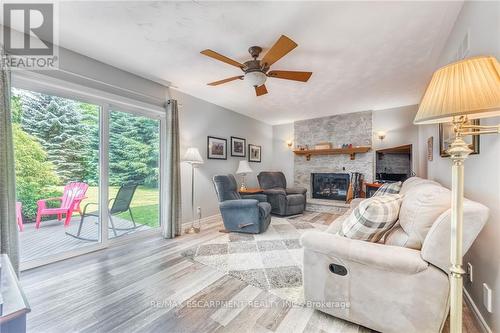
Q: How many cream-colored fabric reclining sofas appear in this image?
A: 1